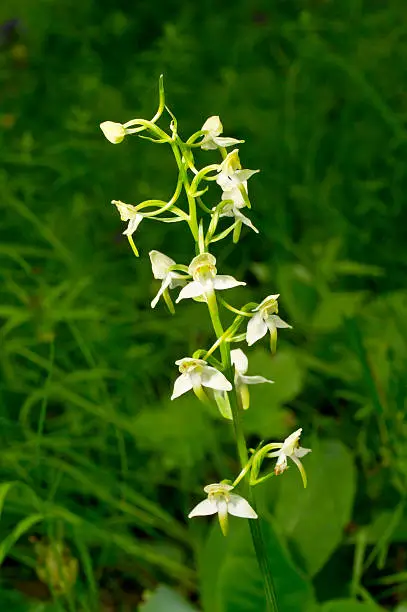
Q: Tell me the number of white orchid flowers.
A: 12